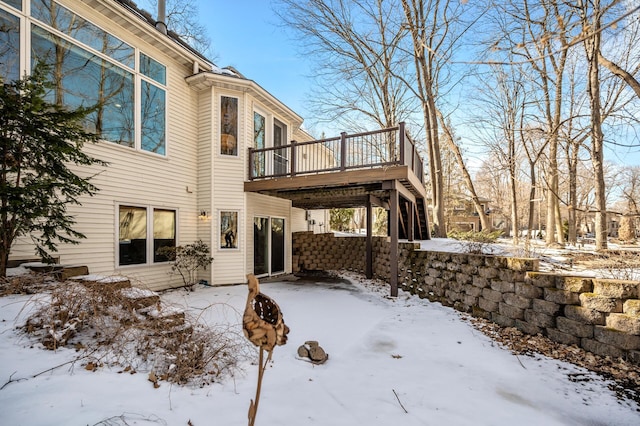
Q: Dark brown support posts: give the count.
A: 3